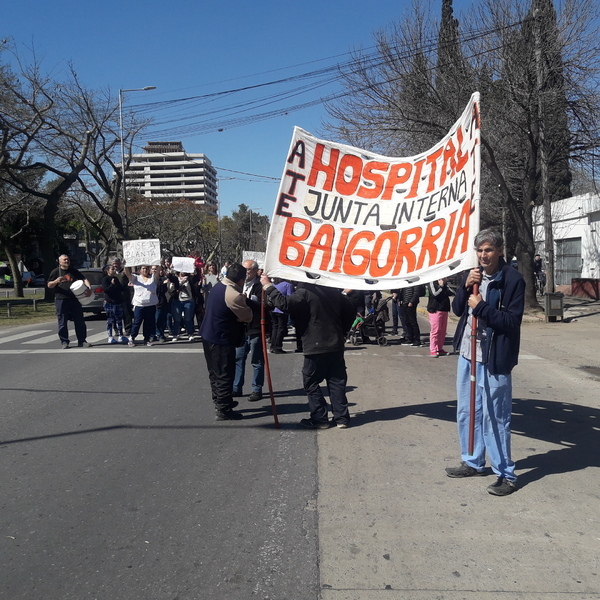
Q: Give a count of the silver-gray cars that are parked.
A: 1